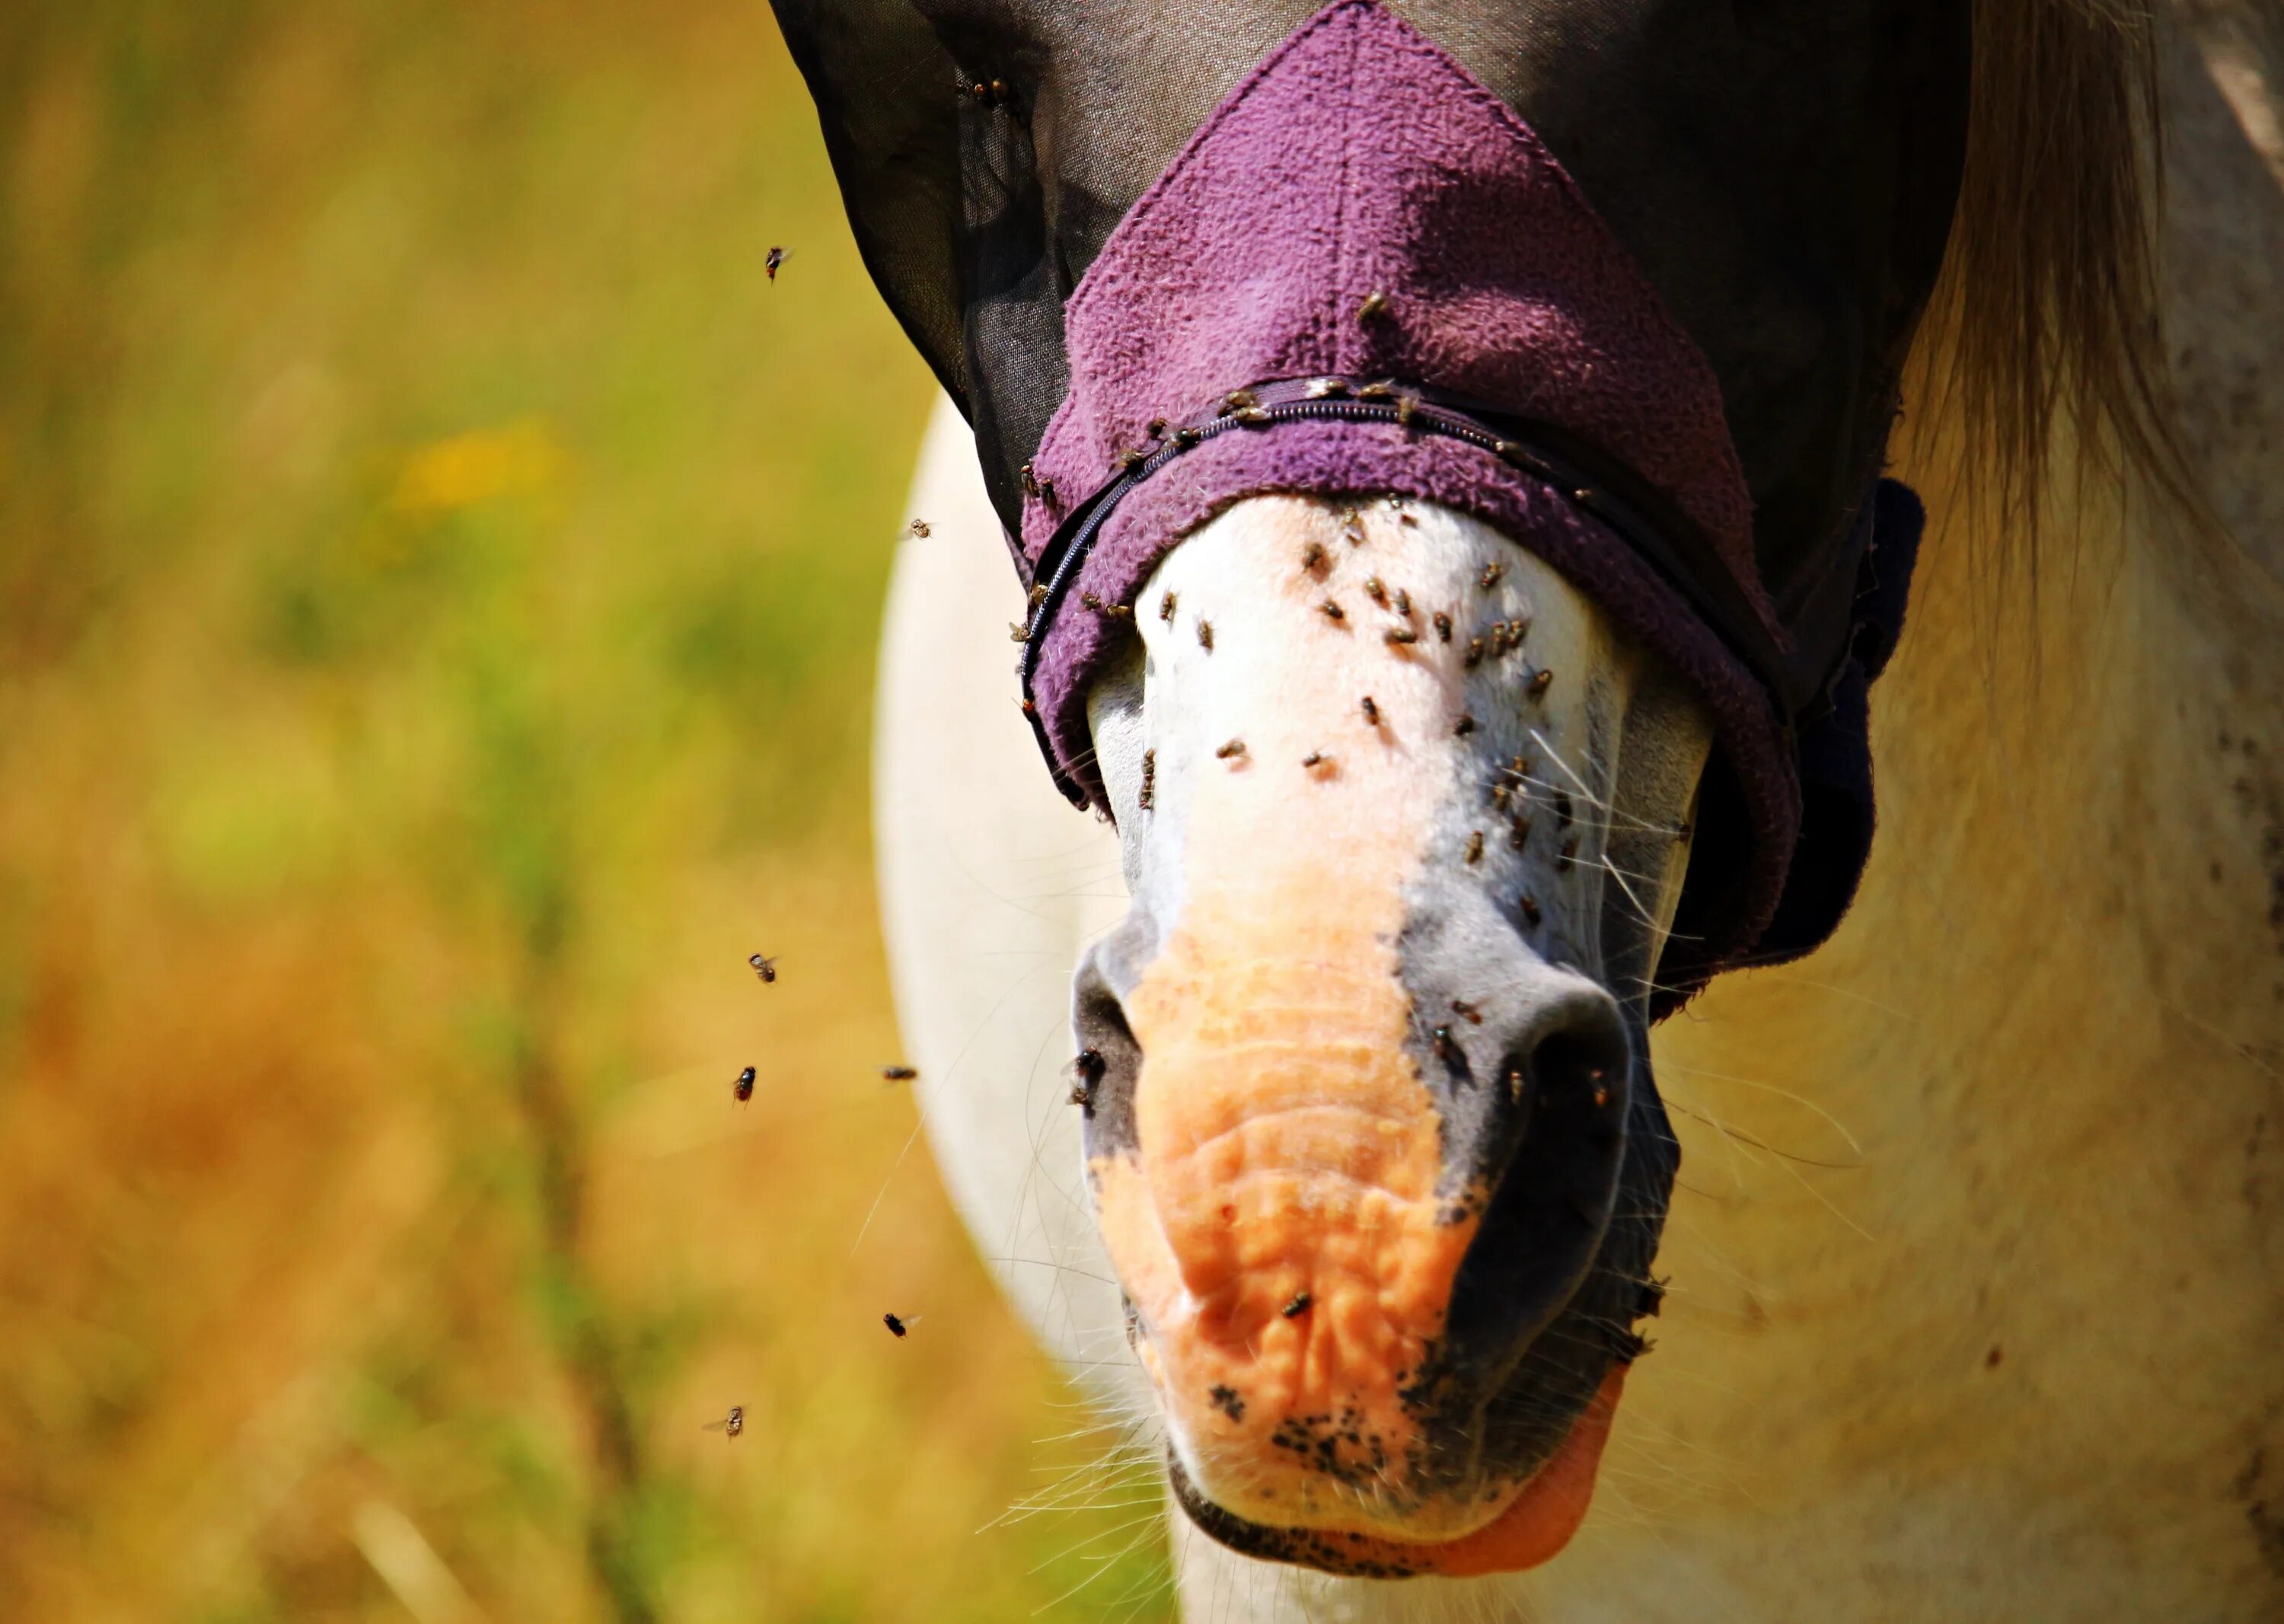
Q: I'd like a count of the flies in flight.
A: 7